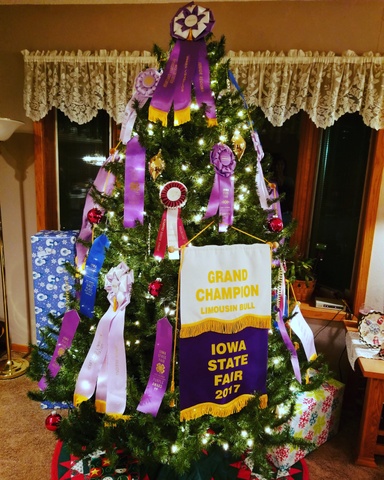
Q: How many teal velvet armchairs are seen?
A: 0